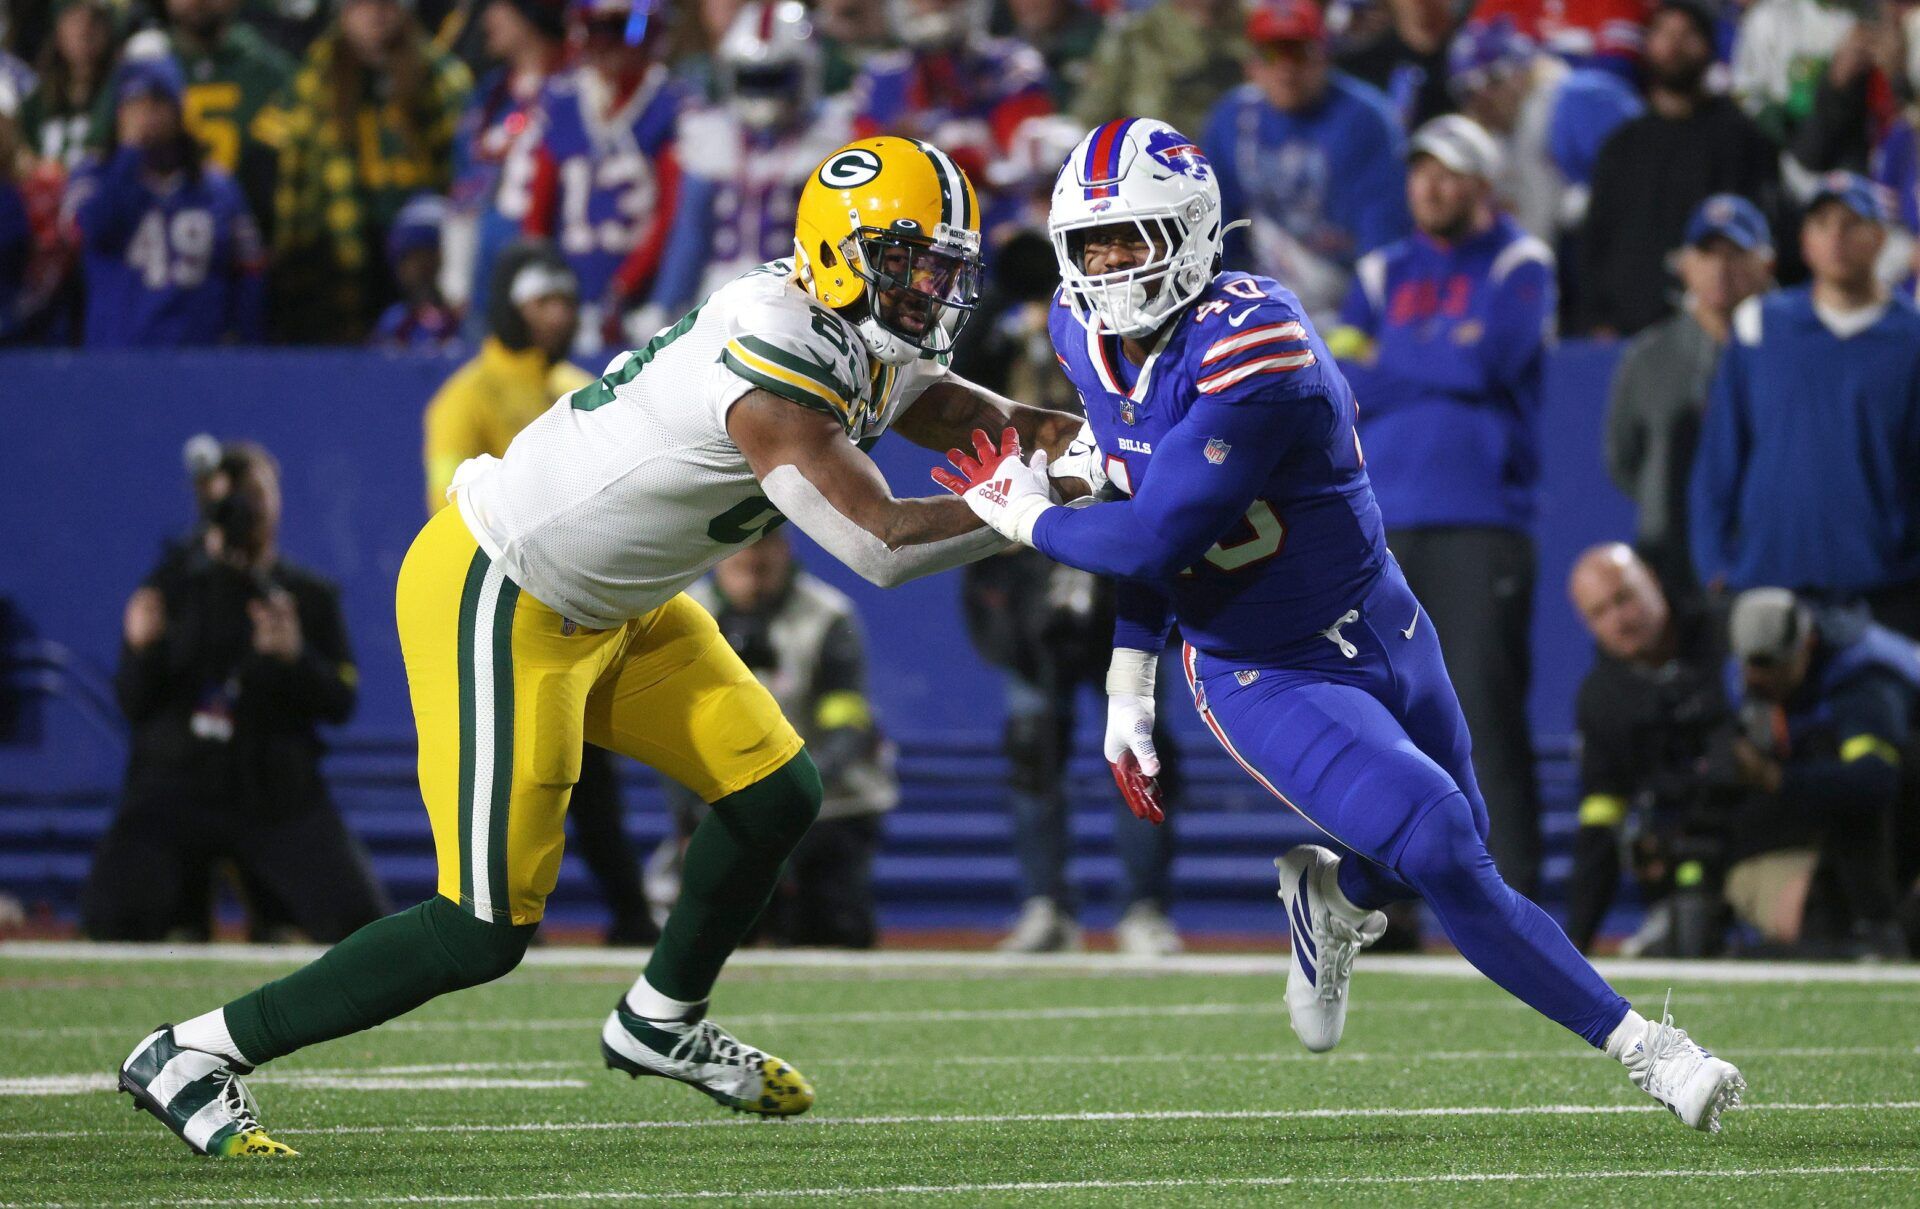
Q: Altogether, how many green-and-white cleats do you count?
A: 2